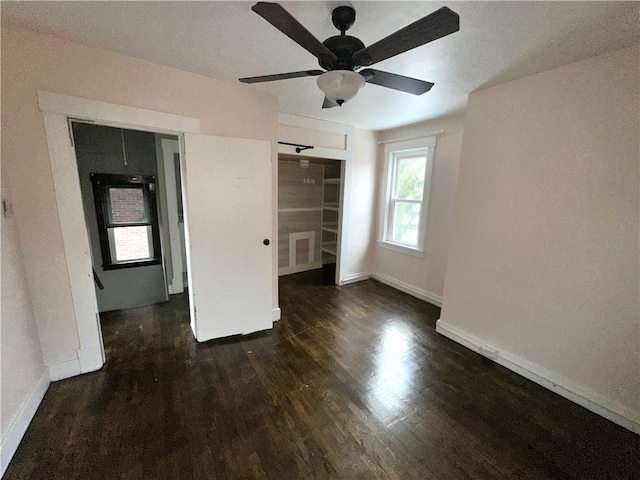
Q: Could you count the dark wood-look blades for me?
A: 5